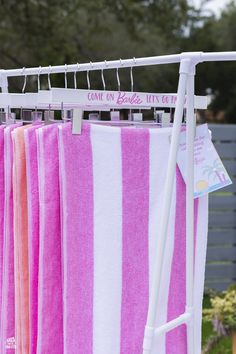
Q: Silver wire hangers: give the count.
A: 9